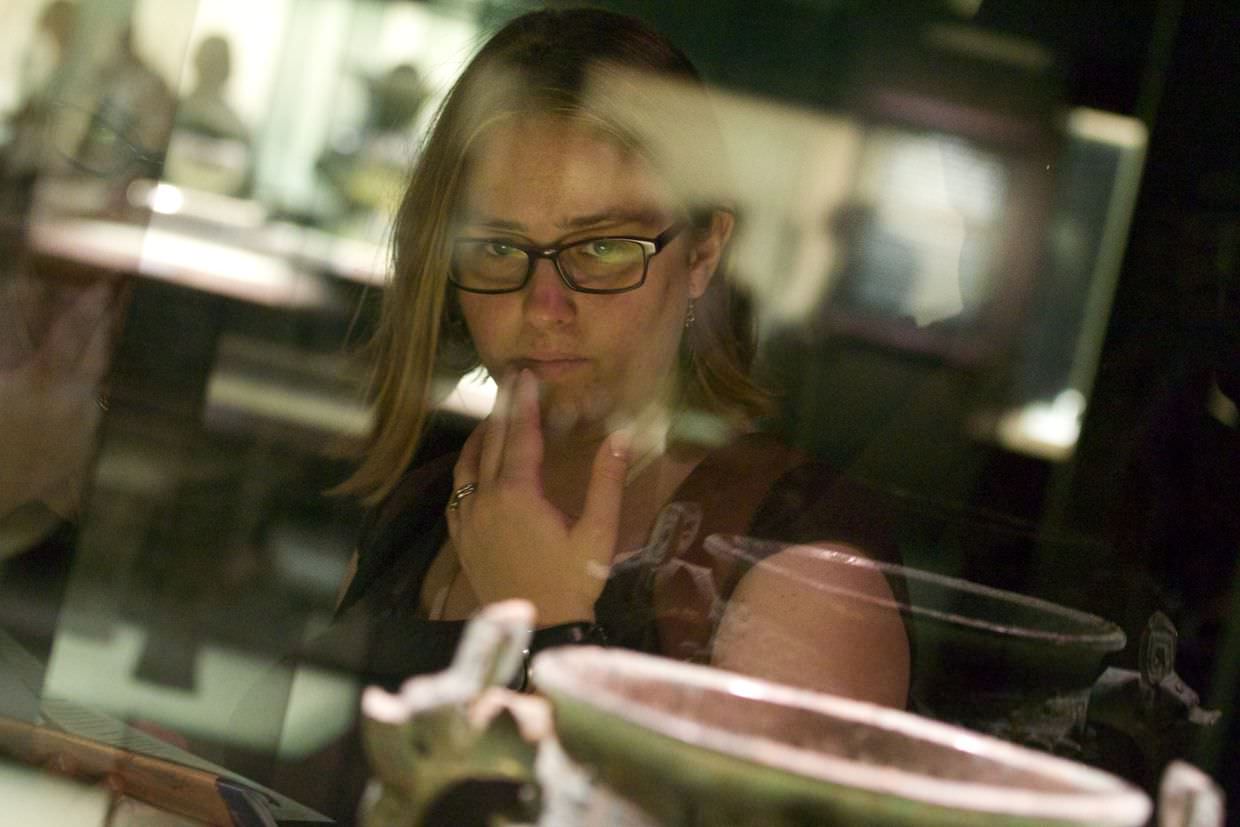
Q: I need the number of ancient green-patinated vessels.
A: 1